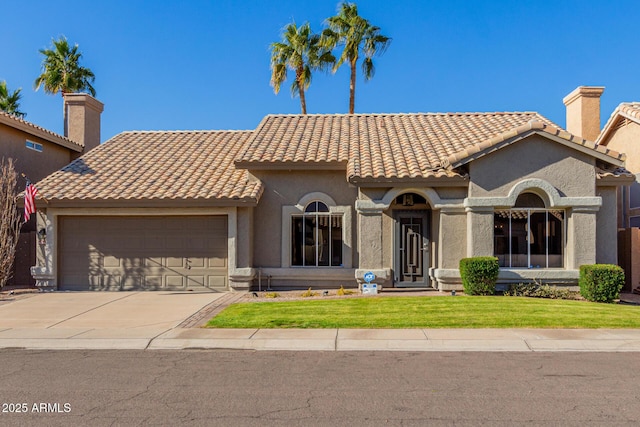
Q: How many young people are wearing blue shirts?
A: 0